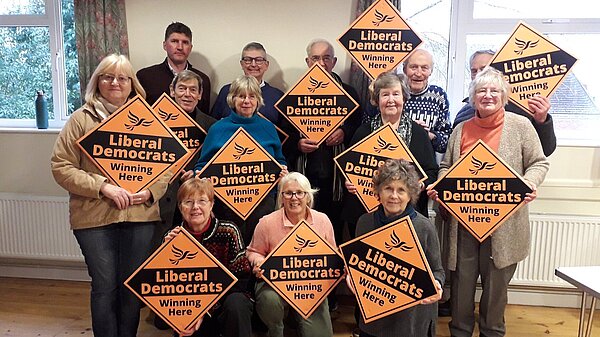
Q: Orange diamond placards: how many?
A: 12